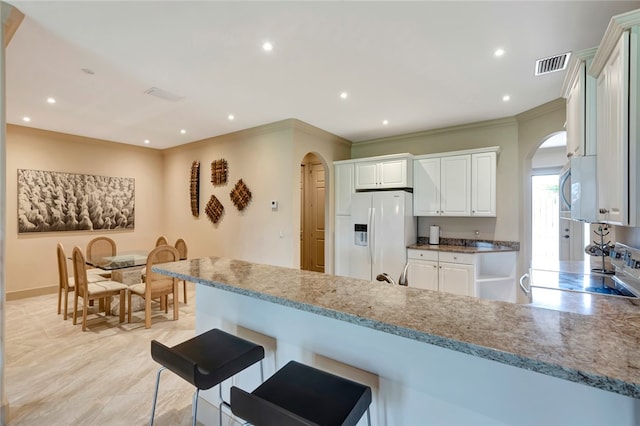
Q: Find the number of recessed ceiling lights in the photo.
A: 10